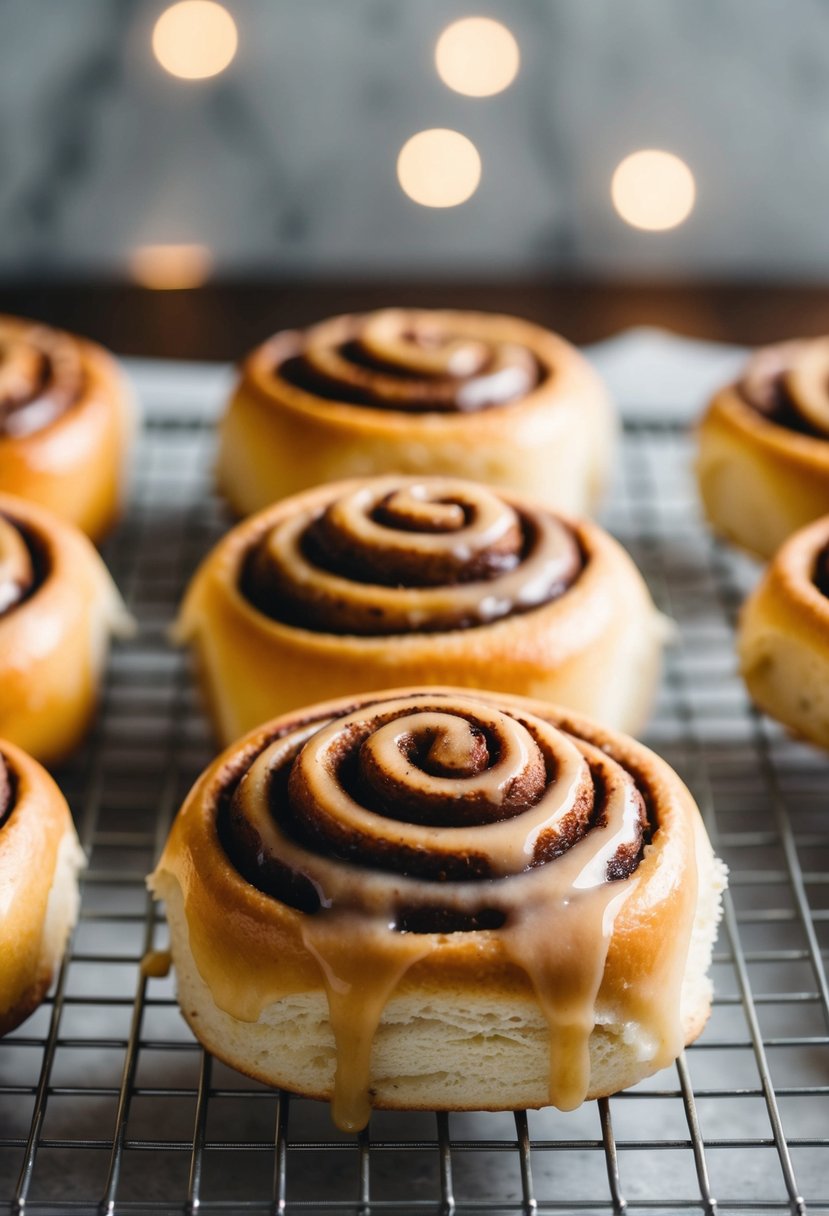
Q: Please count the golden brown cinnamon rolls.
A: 8